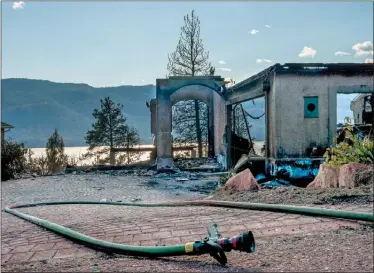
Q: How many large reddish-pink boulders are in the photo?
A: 3